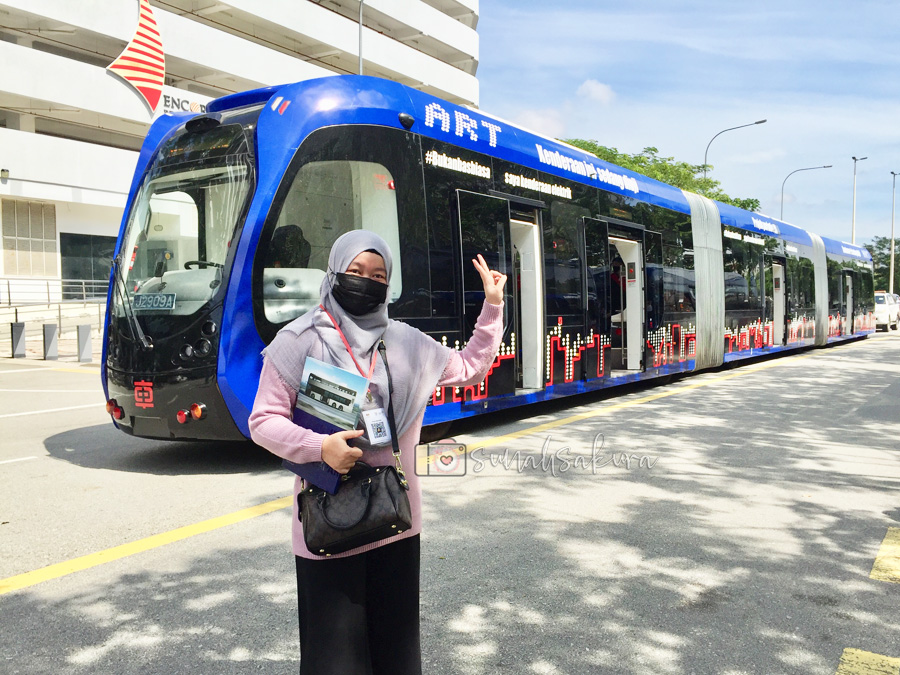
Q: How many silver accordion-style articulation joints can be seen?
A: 2